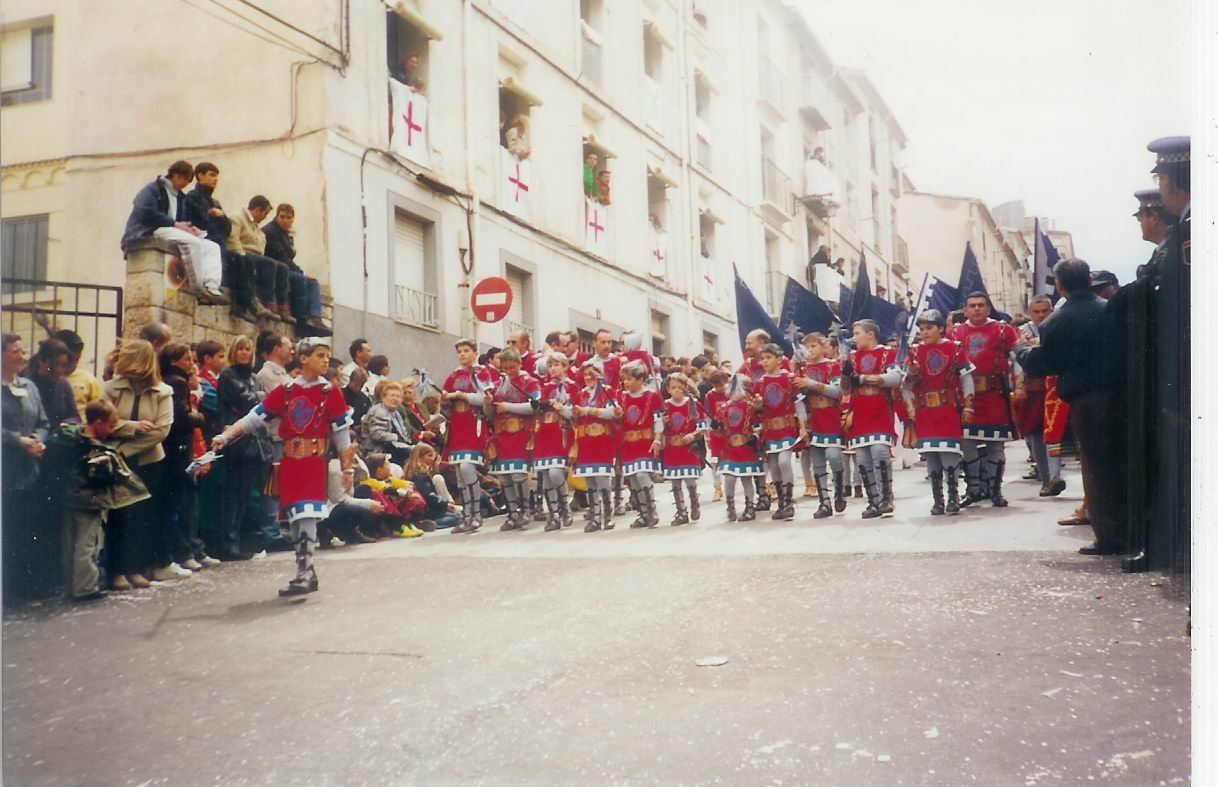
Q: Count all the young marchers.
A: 12